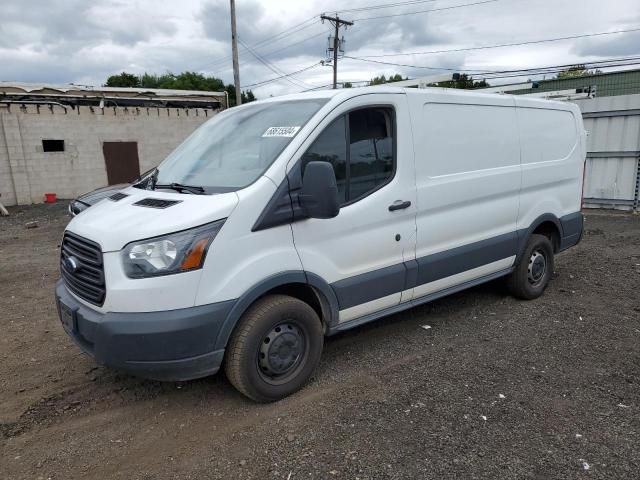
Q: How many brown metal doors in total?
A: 1